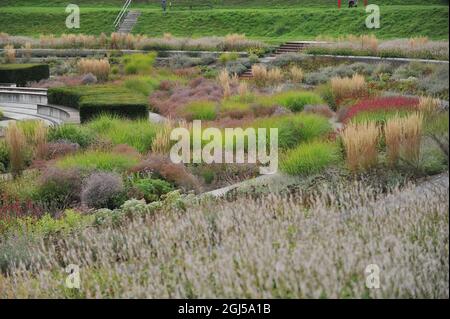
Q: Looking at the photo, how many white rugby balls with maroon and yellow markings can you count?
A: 0